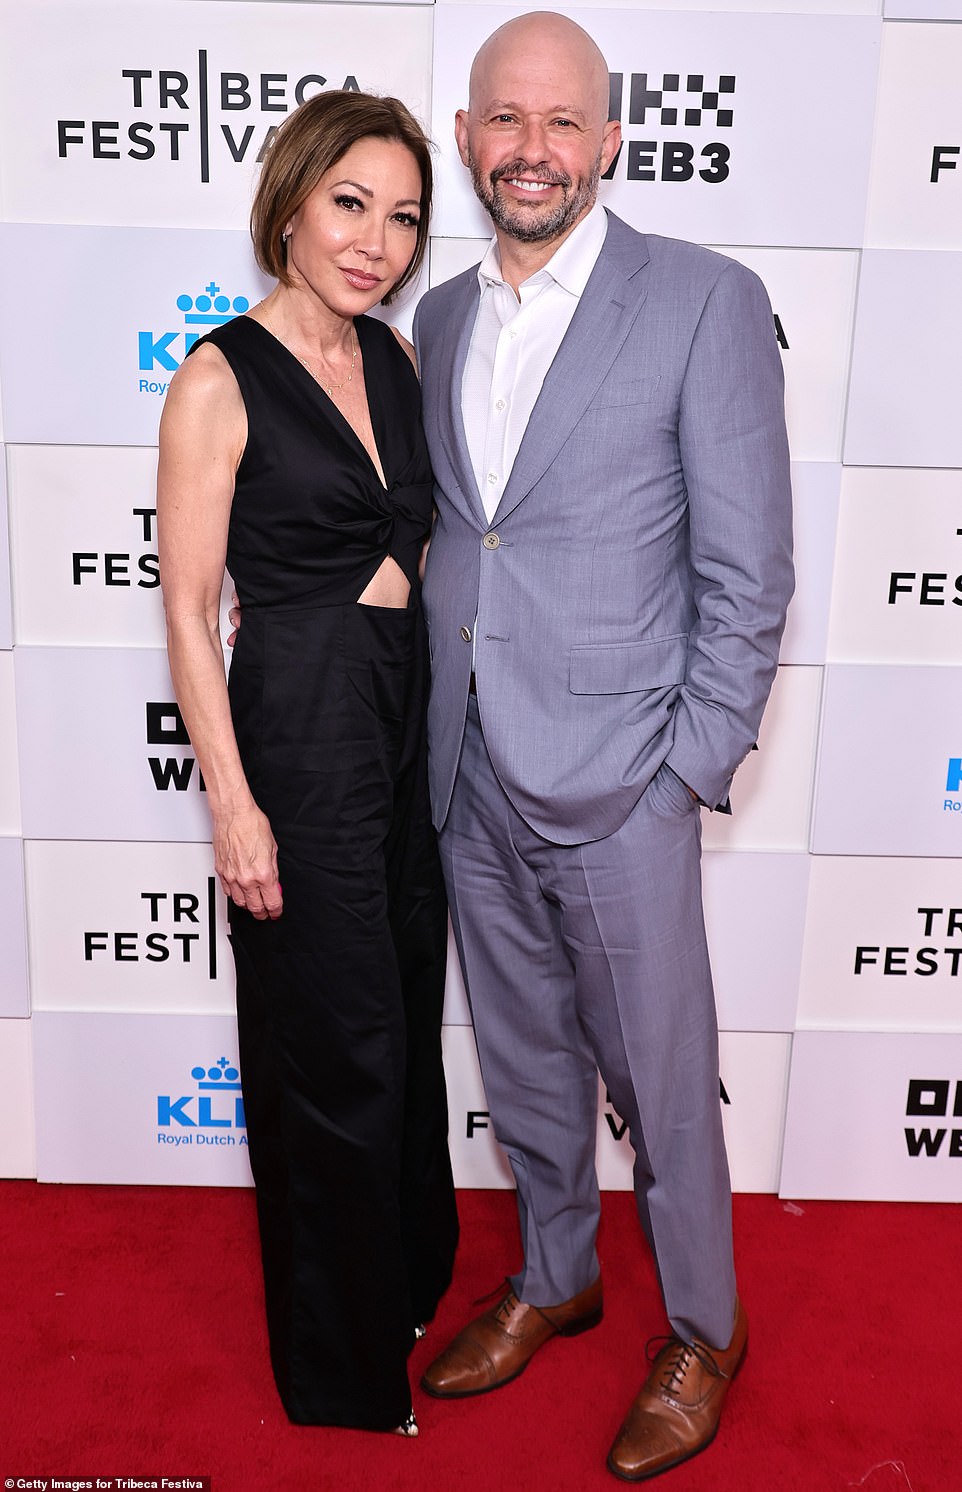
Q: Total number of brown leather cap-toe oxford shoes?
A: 2